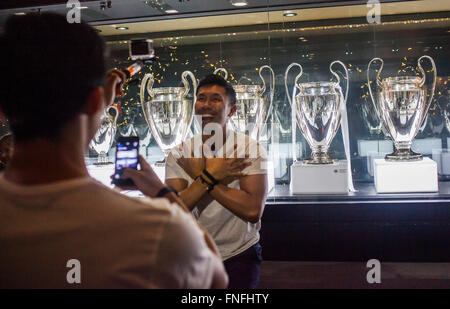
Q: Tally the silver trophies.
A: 5